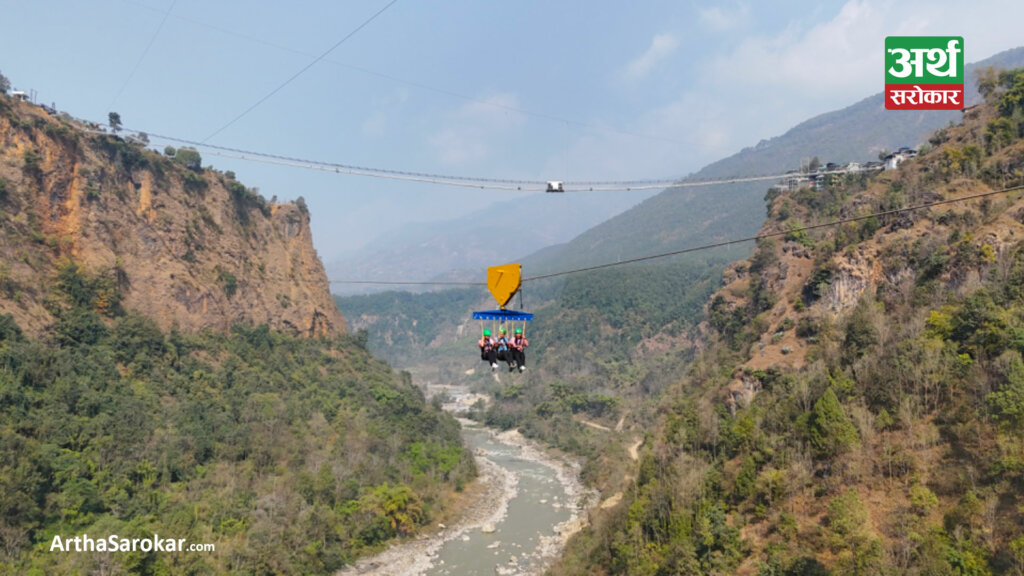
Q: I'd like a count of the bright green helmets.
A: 3